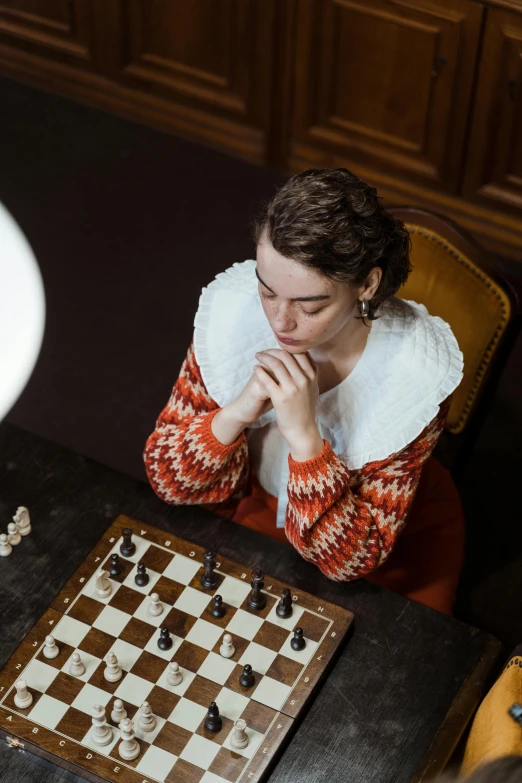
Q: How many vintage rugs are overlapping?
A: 0